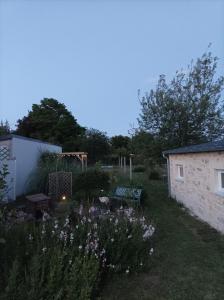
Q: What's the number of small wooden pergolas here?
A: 1